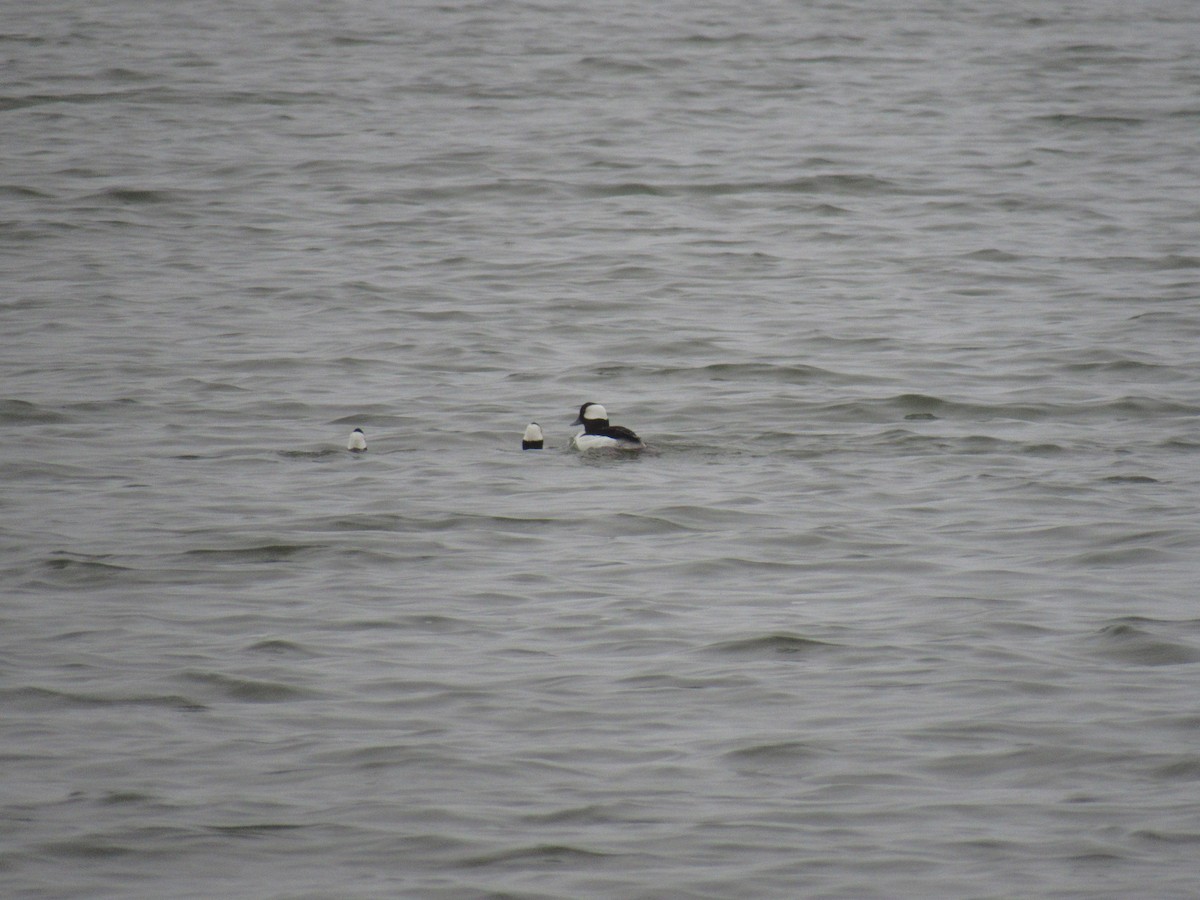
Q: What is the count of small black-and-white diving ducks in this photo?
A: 3